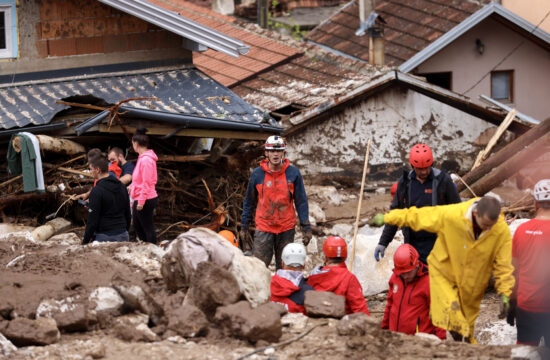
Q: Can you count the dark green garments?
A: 1